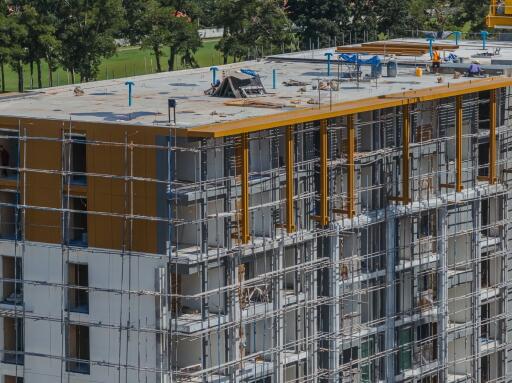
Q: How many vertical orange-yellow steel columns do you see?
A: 7